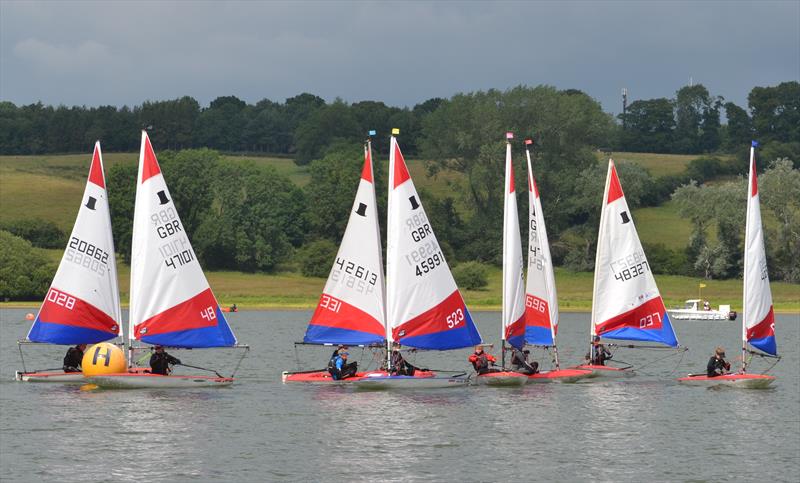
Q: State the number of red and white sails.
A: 8